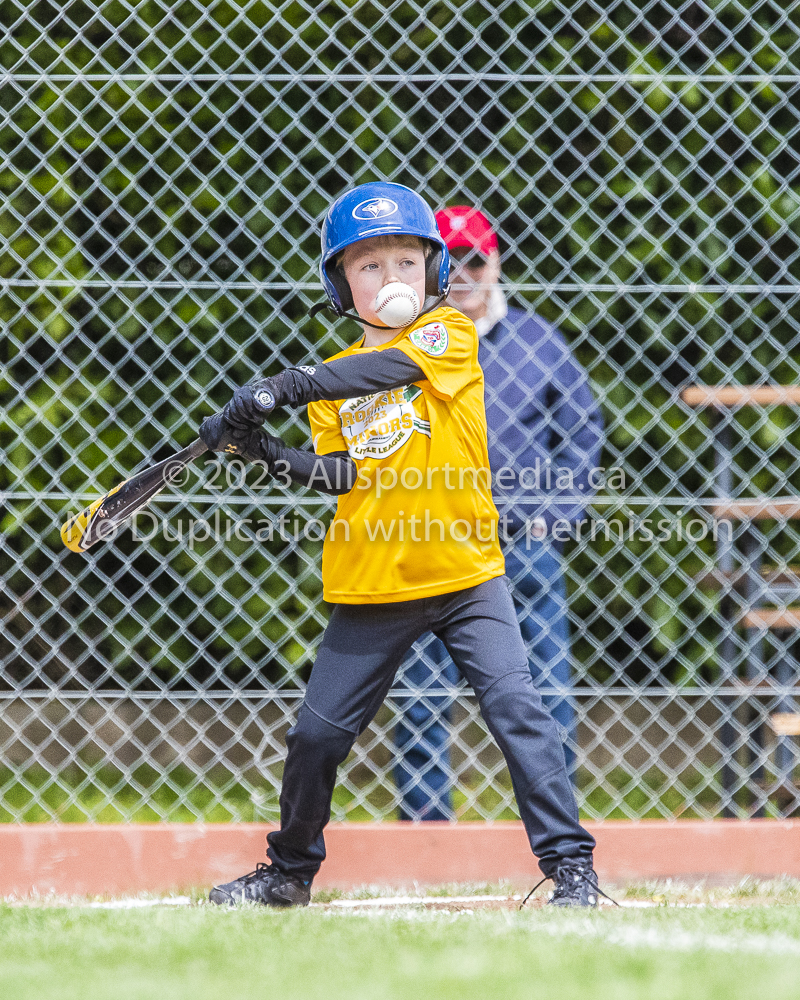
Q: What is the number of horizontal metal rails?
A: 4